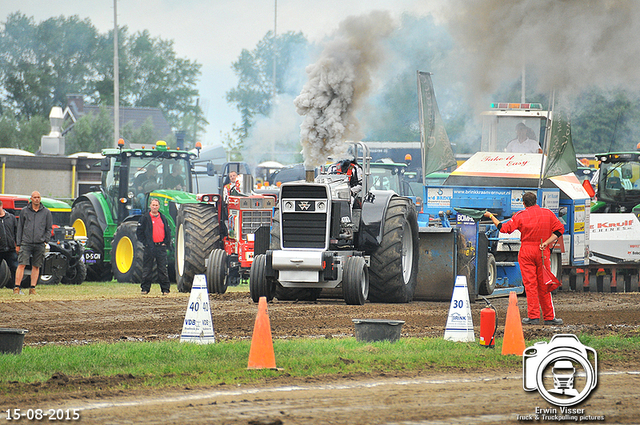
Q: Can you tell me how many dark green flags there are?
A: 2